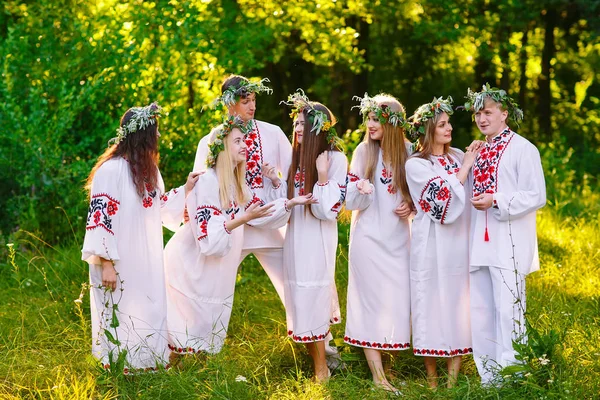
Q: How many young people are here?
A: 7